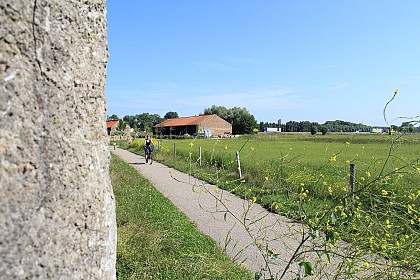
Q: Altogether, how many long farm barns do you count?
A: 1